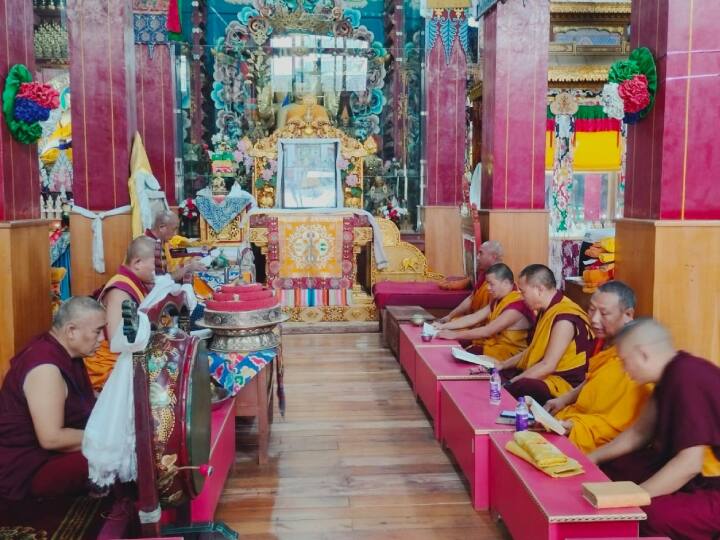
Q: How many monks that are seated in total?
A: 8